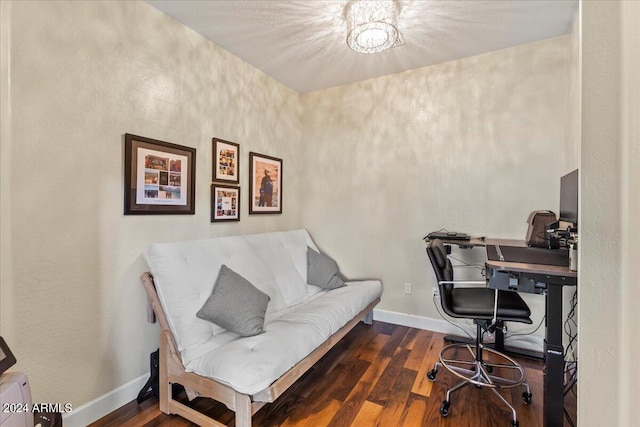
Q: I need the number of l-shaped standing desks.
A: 1